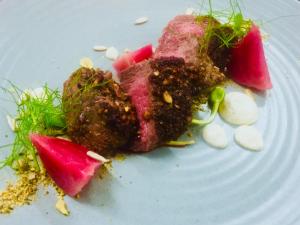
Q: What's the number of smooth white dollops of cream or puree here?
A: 3